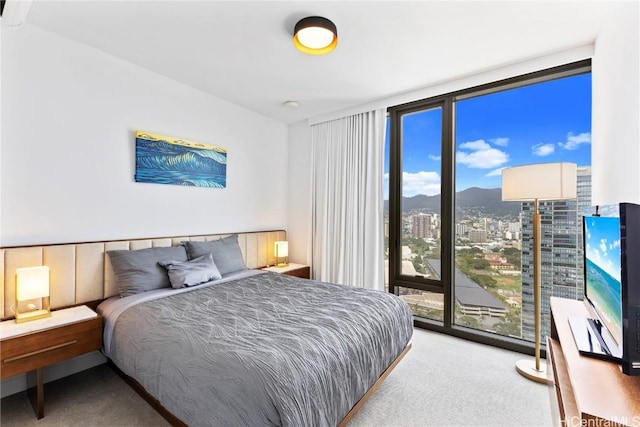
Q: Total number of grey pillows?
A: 3